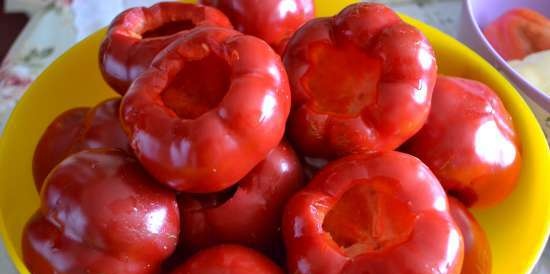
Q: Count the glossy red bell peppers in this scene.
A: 11